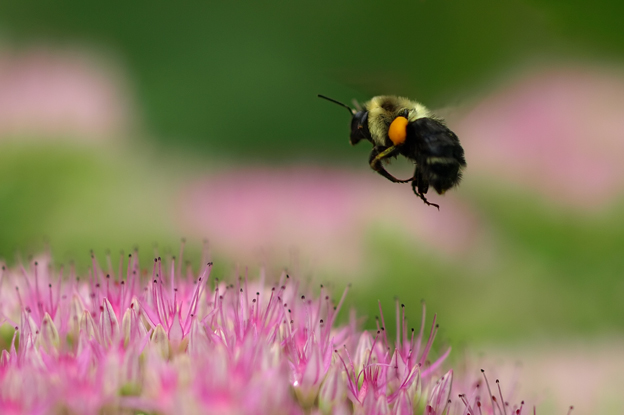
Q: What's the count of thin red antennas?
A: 0